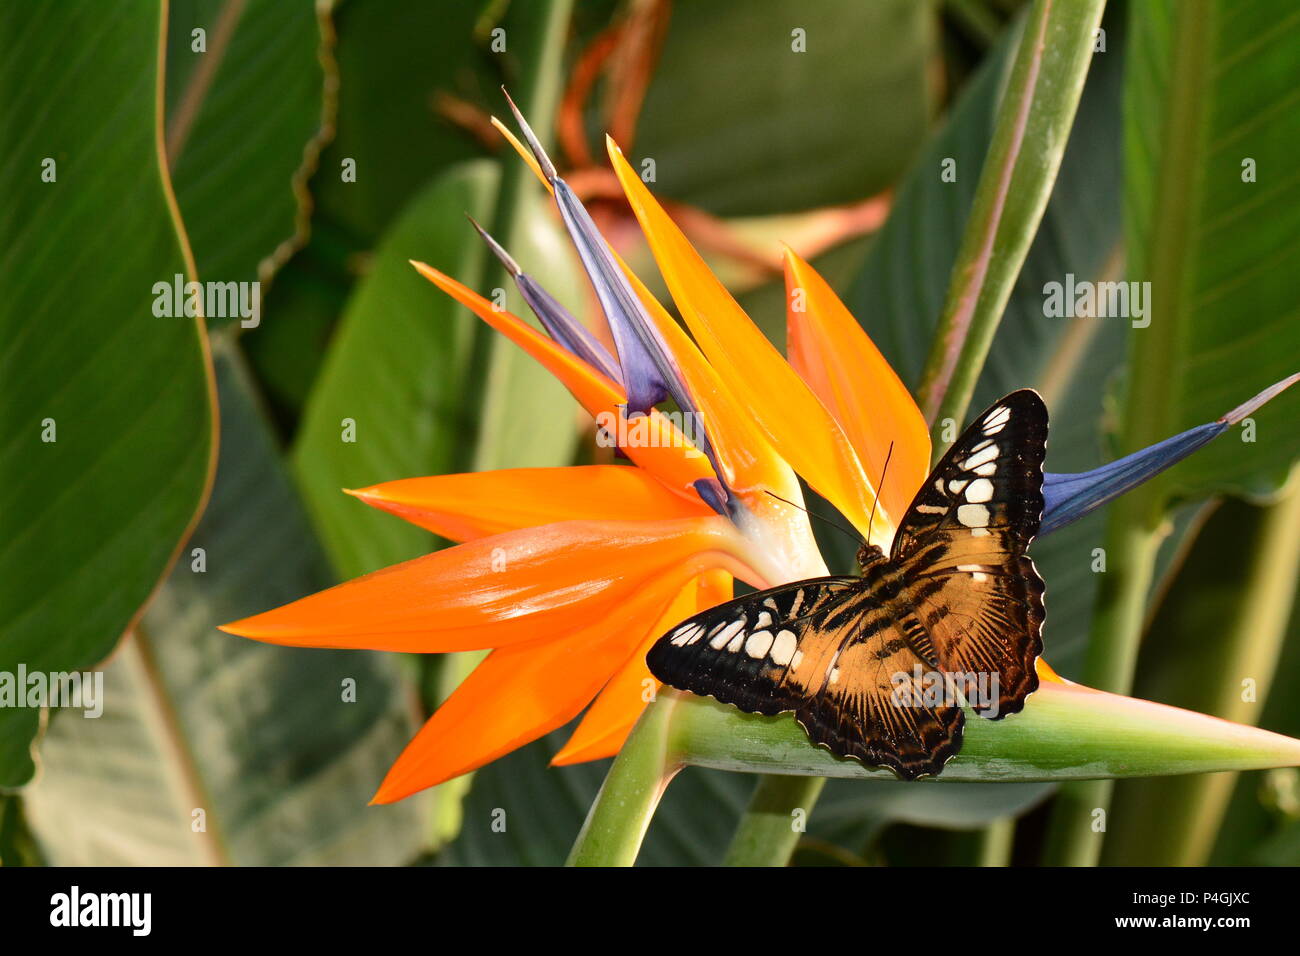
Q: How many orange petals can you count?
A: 8